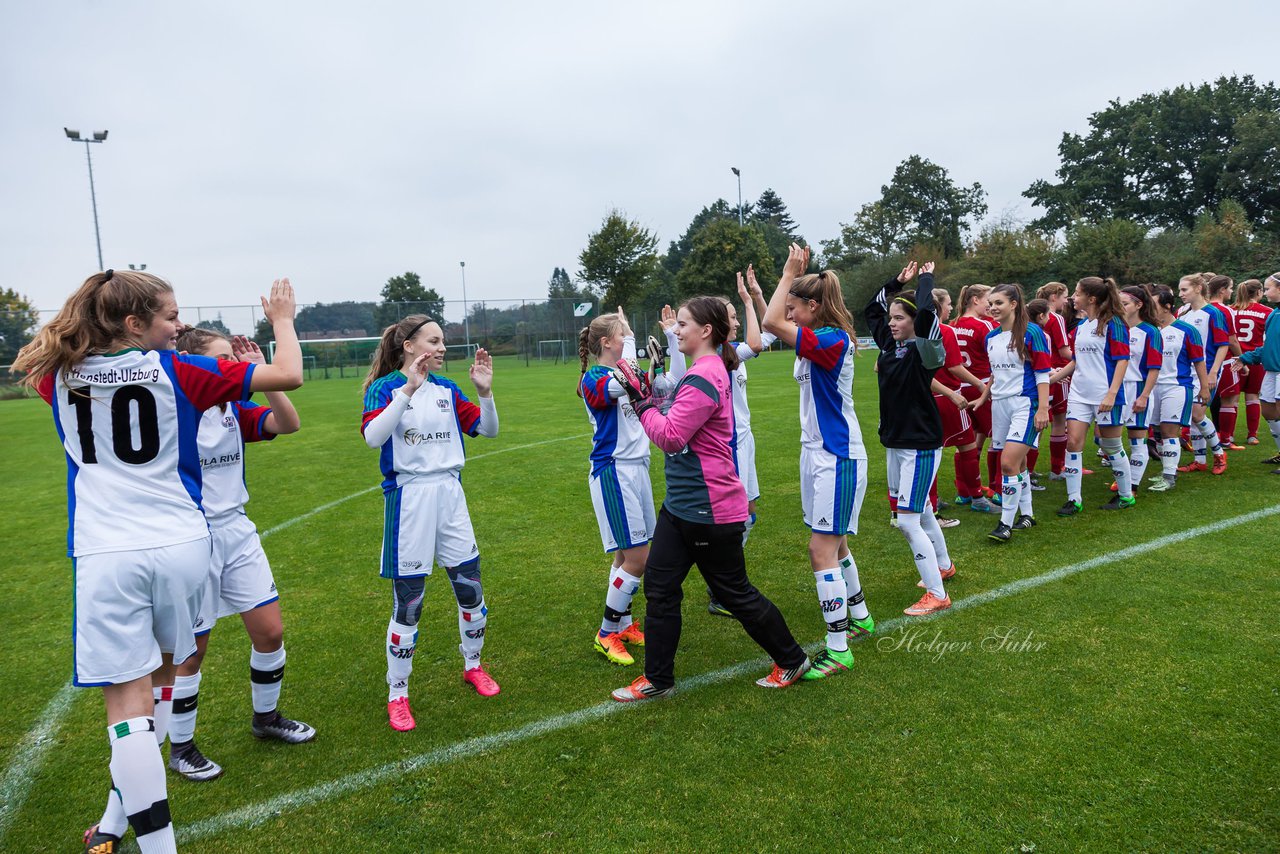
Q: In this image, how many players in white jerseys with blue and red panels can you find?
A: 11